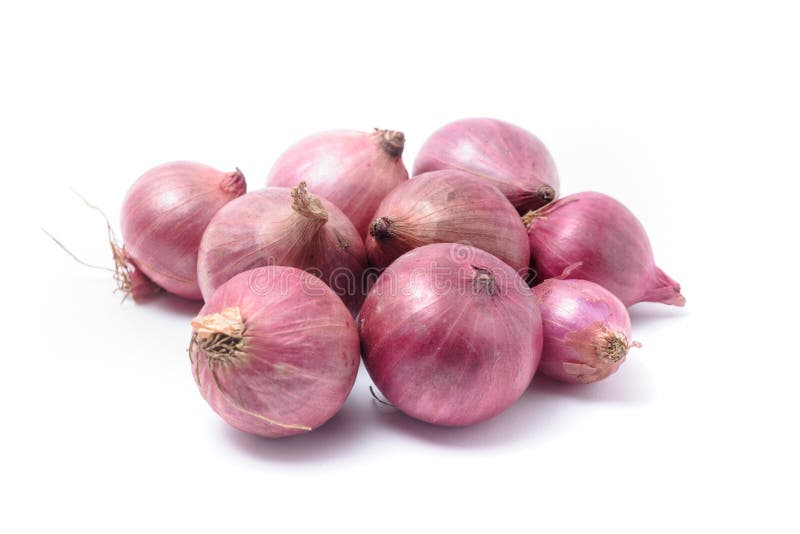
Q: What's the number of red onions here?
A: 9